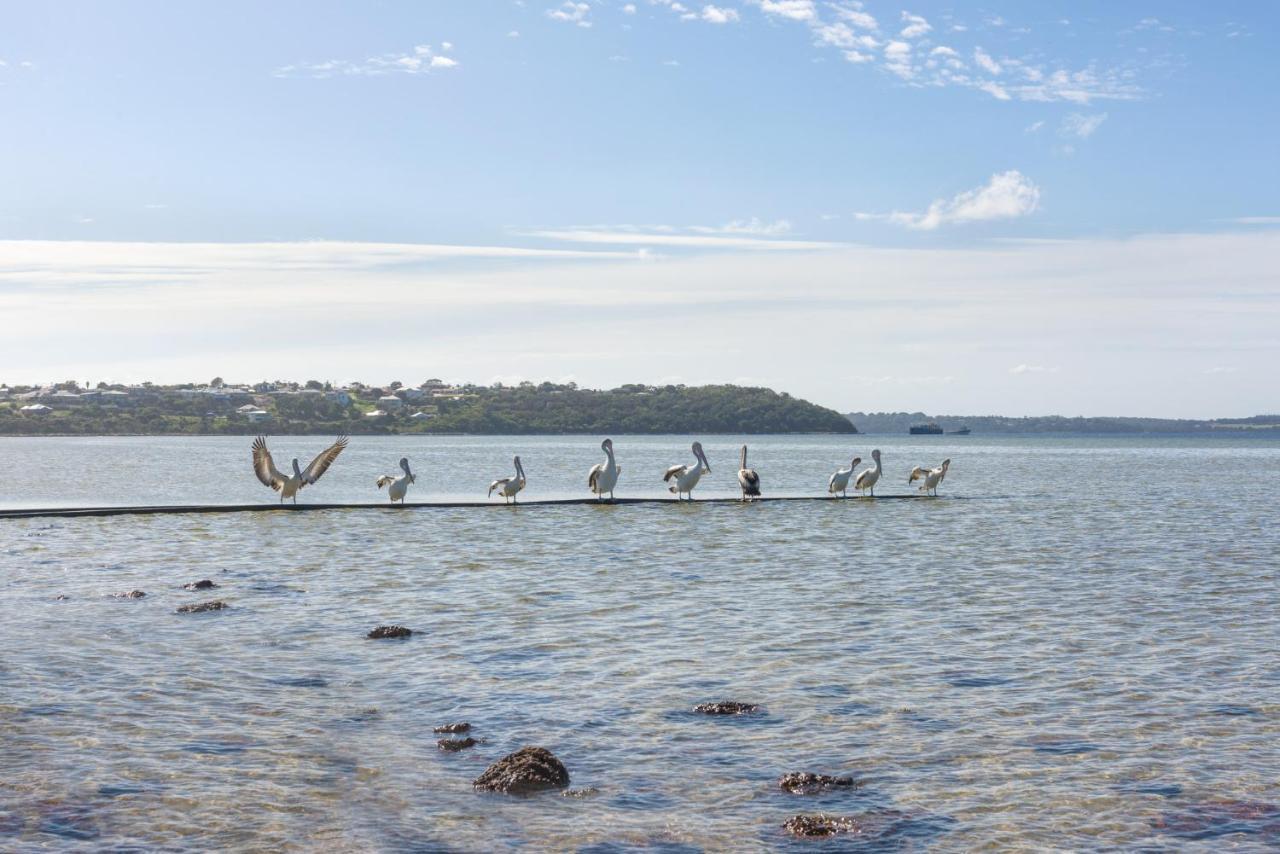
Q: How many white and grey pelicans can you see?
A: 9